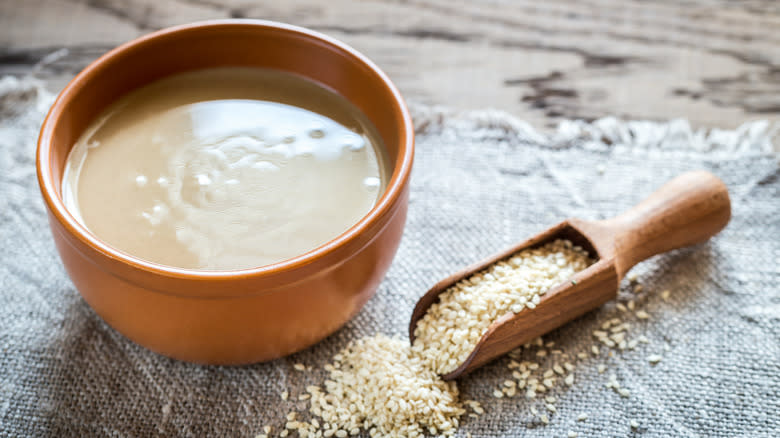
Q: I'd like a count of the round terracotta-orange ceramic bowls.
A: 1